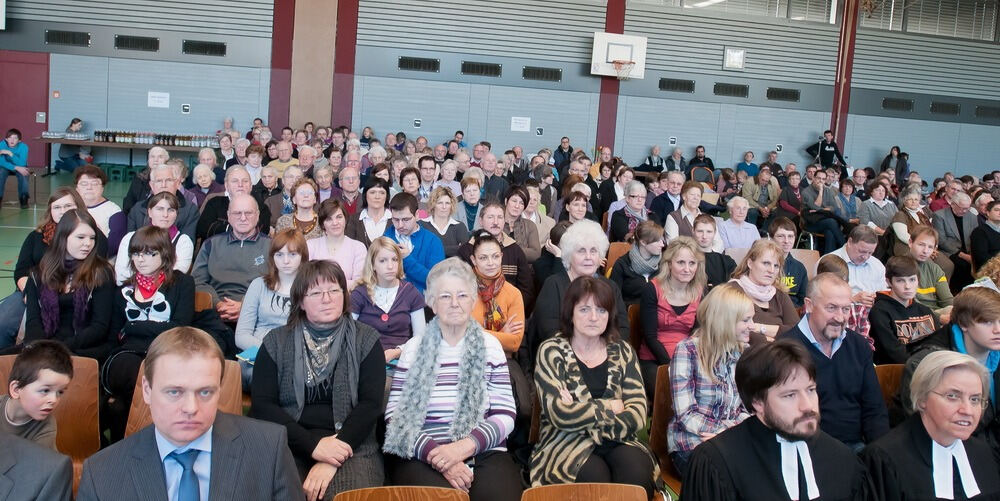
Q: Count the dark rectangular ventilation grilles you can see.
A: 12